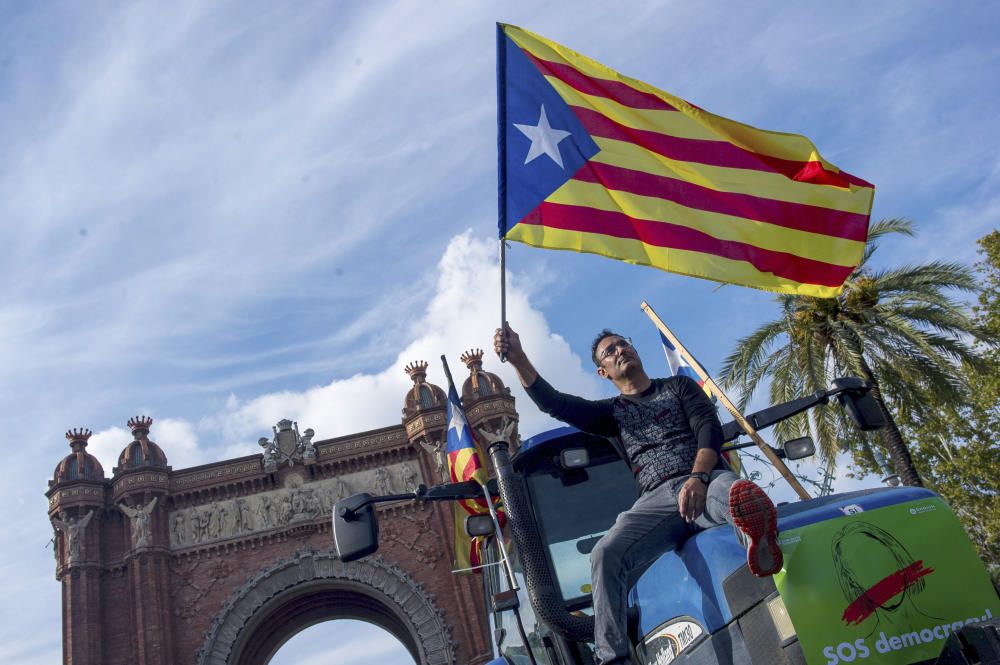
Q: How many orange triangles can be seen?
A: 0